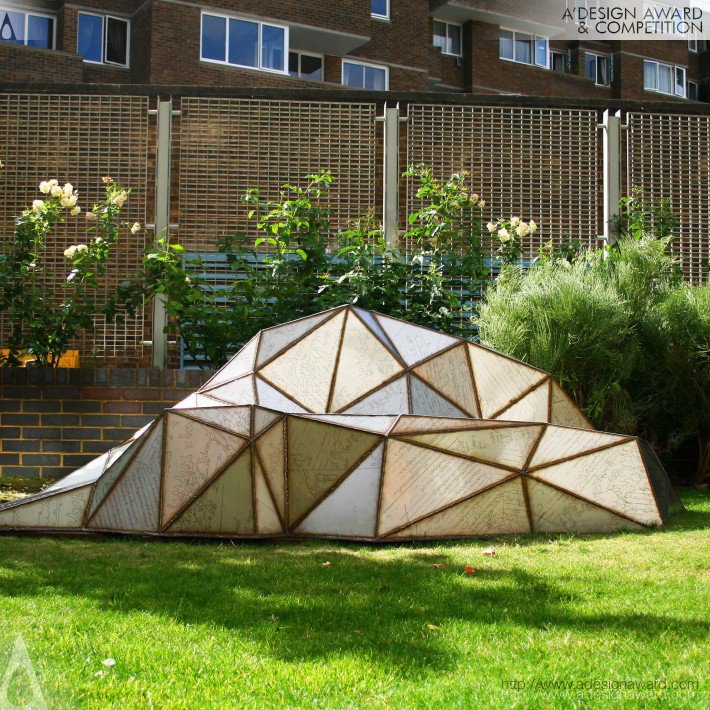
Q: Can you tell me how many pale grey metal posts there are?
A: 3